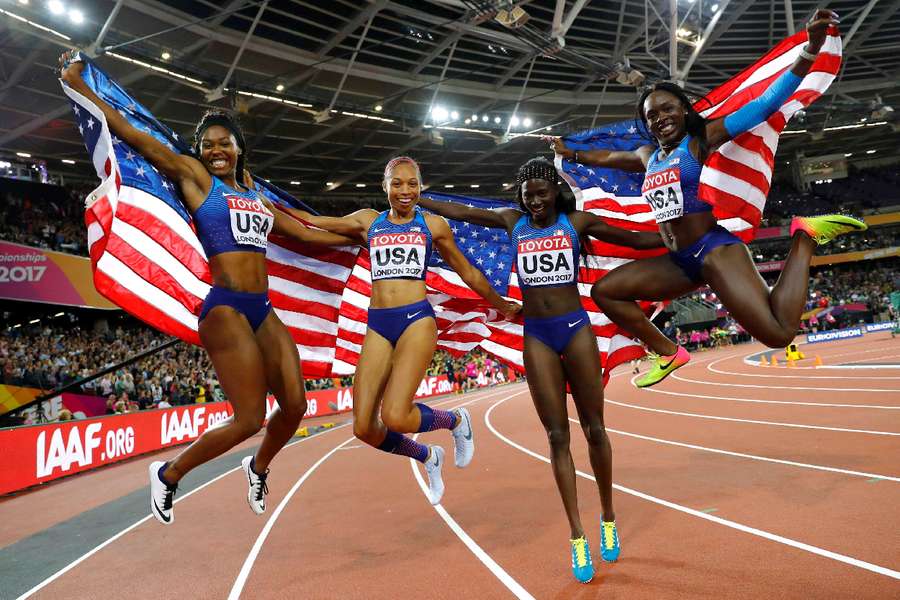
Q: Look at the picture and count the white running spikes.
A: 4